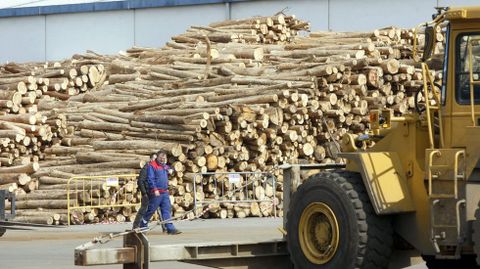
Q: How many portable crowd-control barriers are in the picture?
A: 2